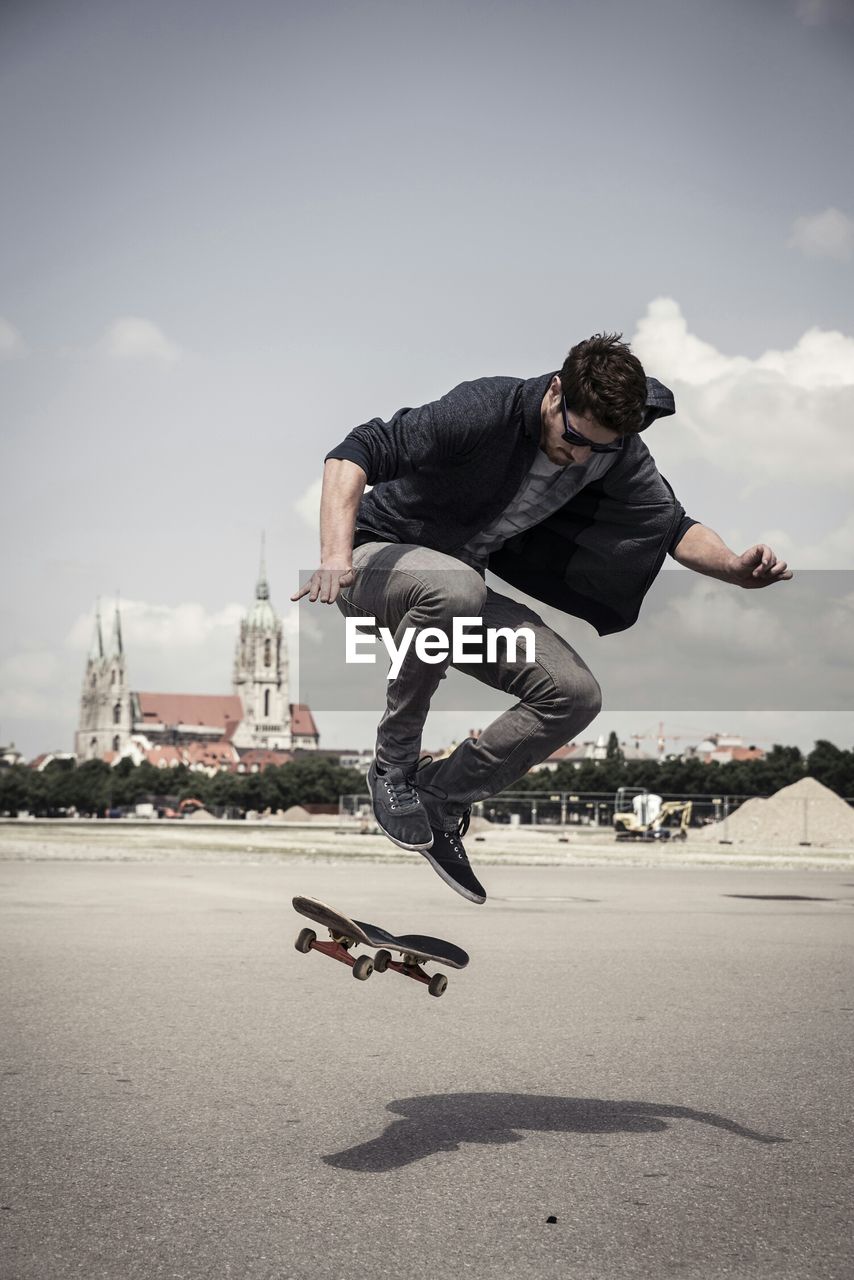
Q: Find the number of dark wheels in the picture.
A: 4